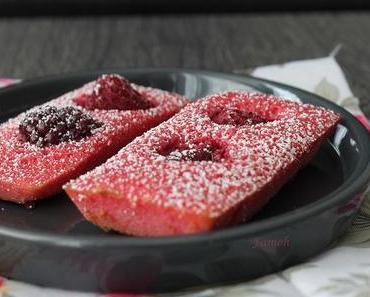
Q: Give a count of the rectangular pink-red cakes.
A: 2